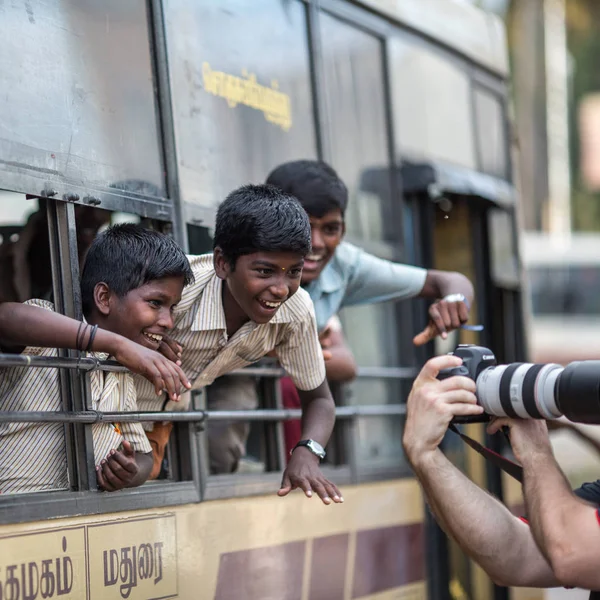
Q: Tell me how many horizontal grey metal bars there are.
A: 2